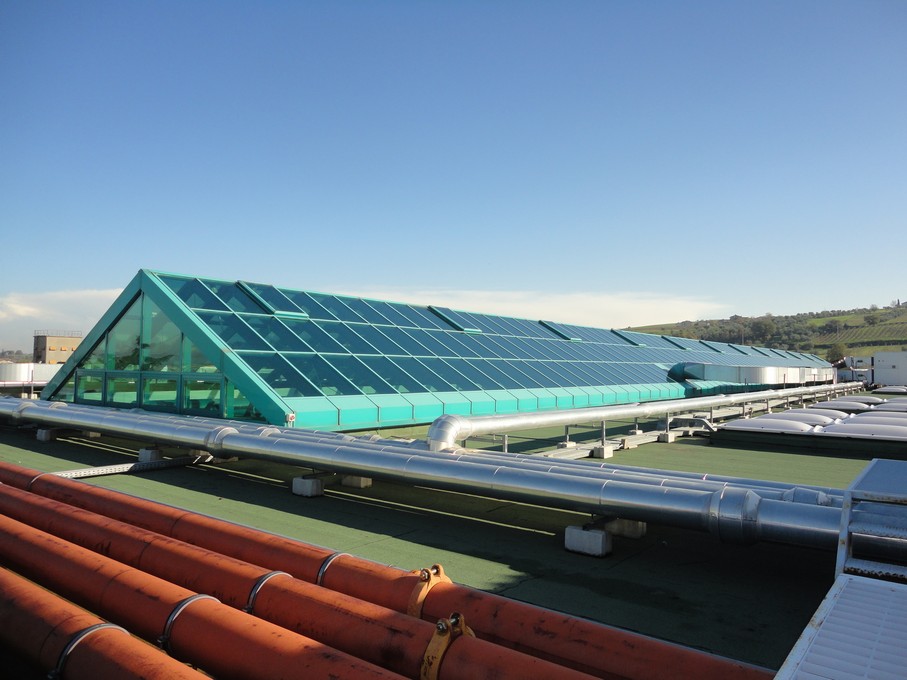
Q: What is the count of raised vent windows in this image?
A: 12